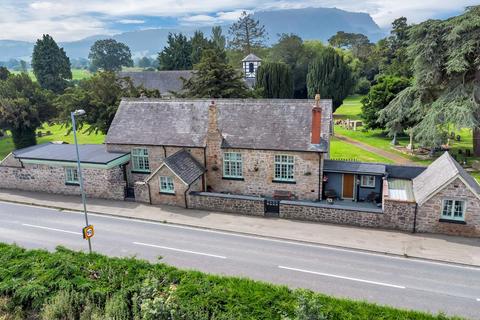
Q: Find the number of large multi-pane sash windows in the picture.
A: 3